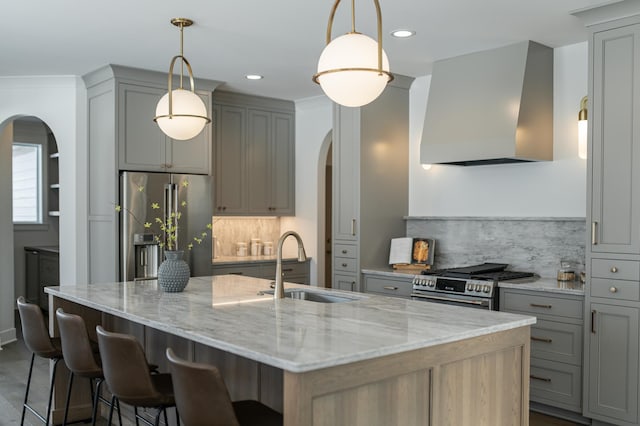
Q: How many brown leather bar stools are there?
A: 4